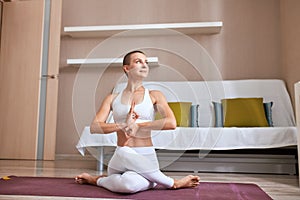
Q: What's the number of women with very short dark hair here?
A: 1